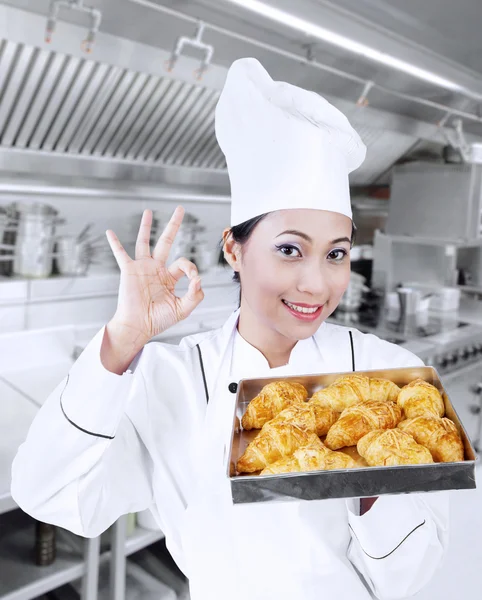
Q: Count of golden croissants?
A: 9